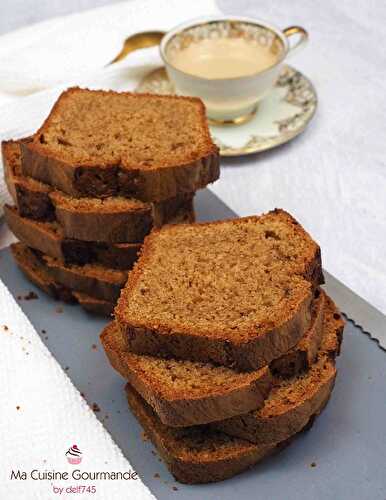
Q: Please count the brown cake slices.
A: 9